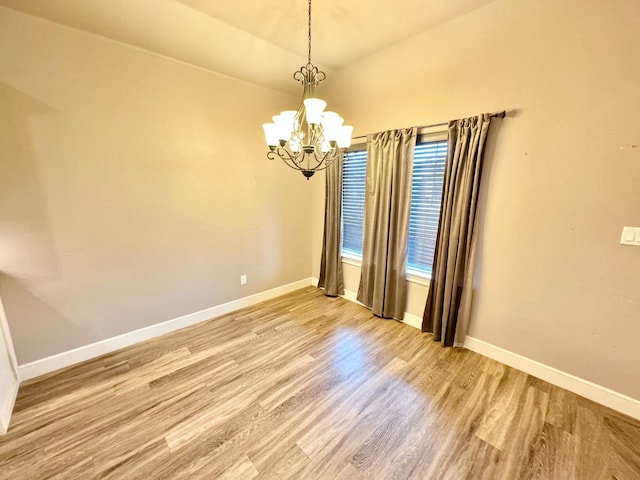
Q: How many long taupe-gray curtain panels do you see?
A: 3